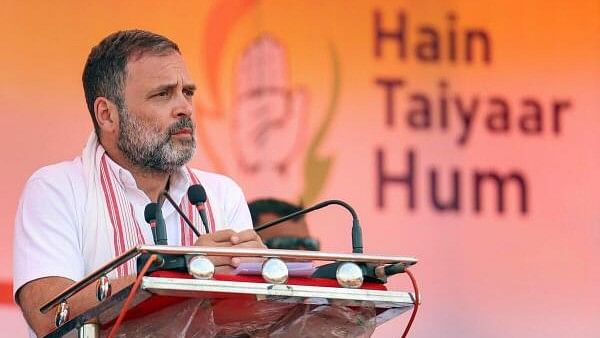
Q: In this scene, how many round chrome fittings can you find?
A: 5